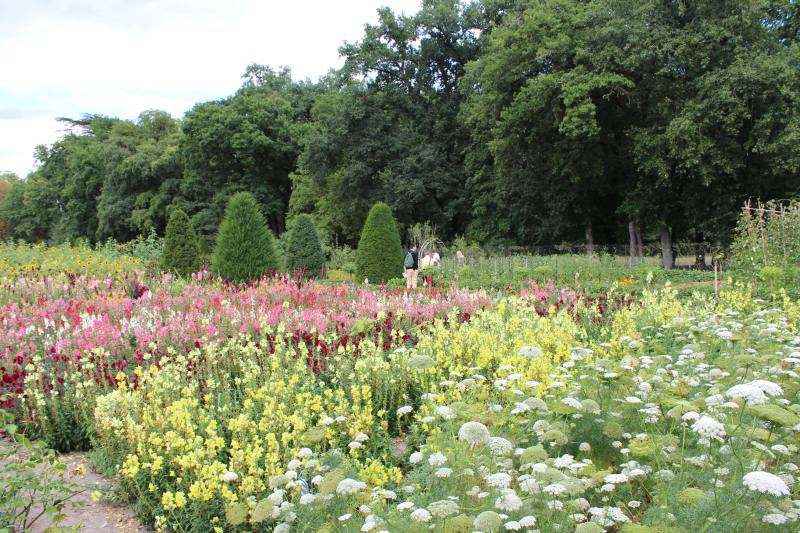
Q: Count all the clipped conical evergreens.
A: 4